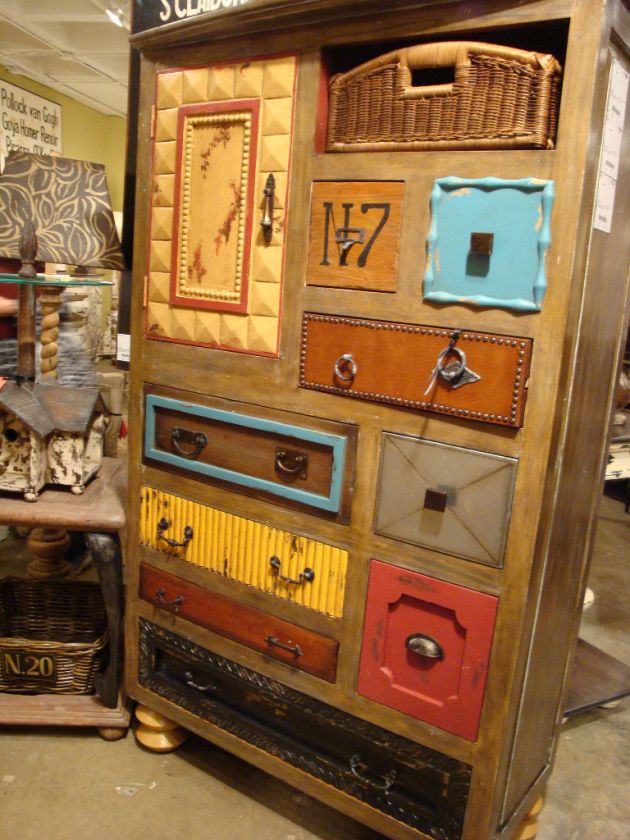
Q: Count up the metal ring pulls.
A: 2